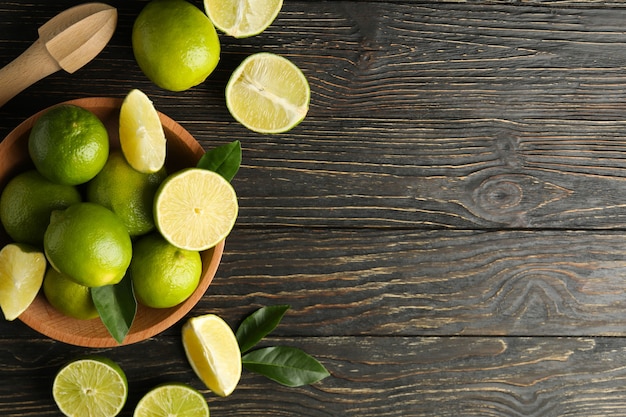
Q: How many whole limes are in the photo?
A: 7